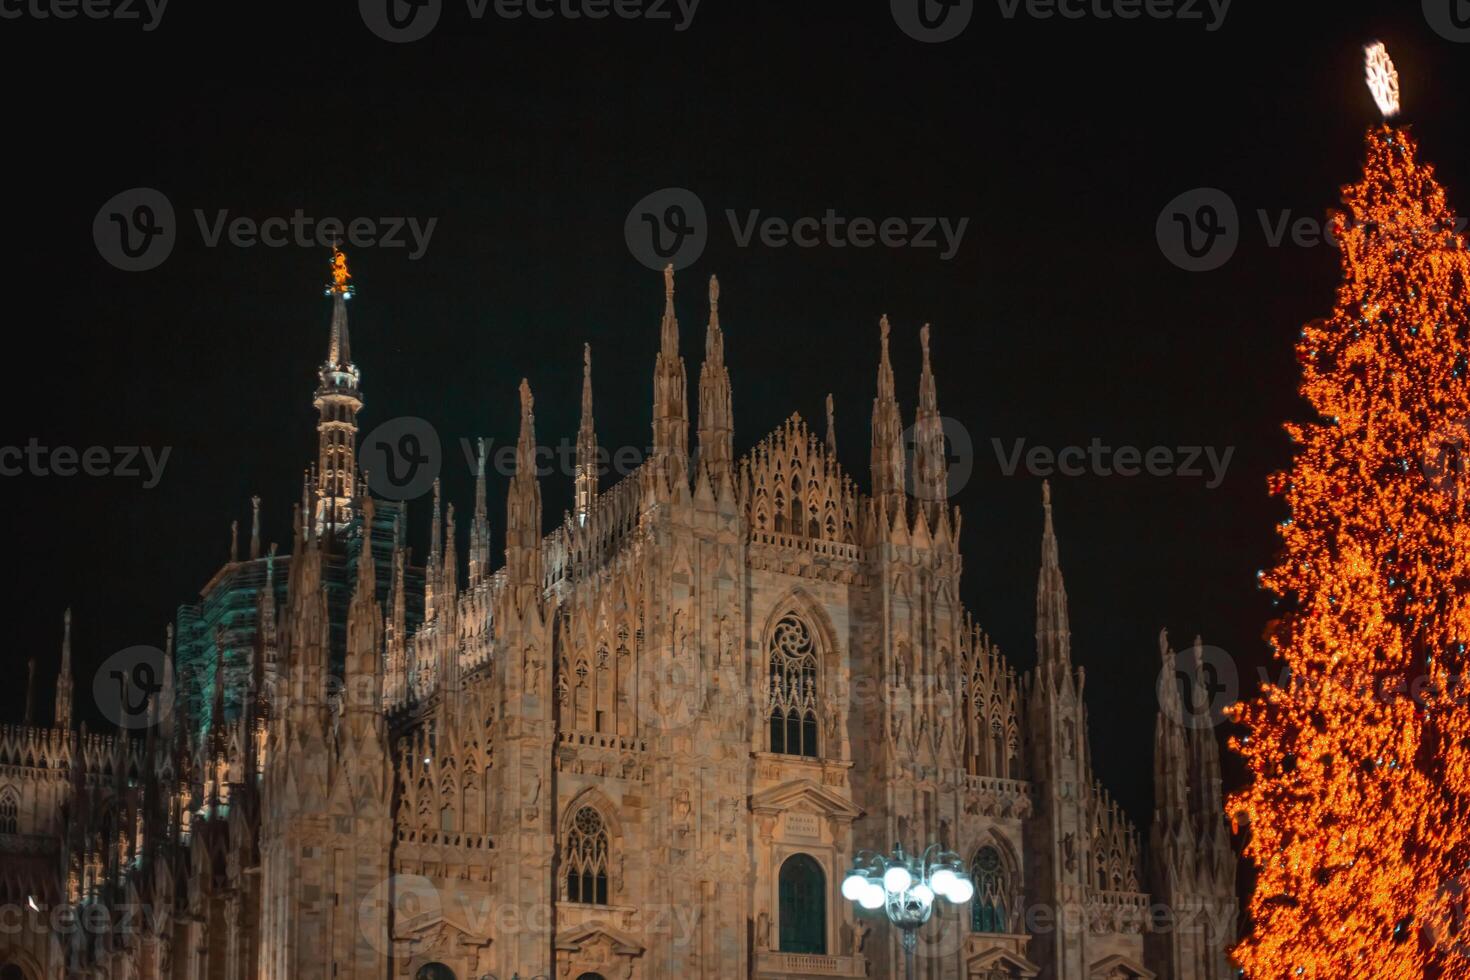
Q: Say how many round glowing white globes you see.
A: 6